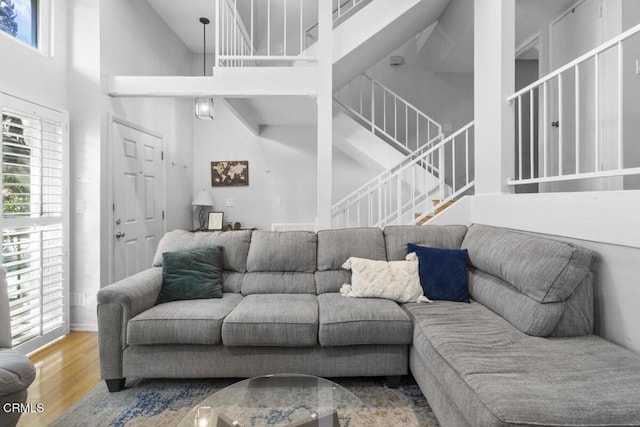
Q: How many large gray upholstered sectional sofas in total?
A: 1